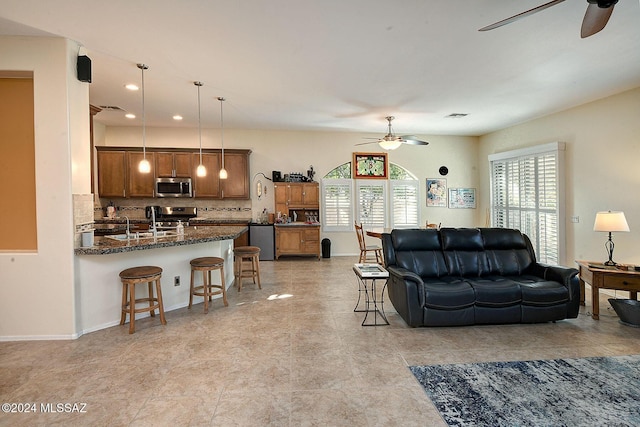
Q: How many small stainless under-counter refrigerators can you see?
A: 1